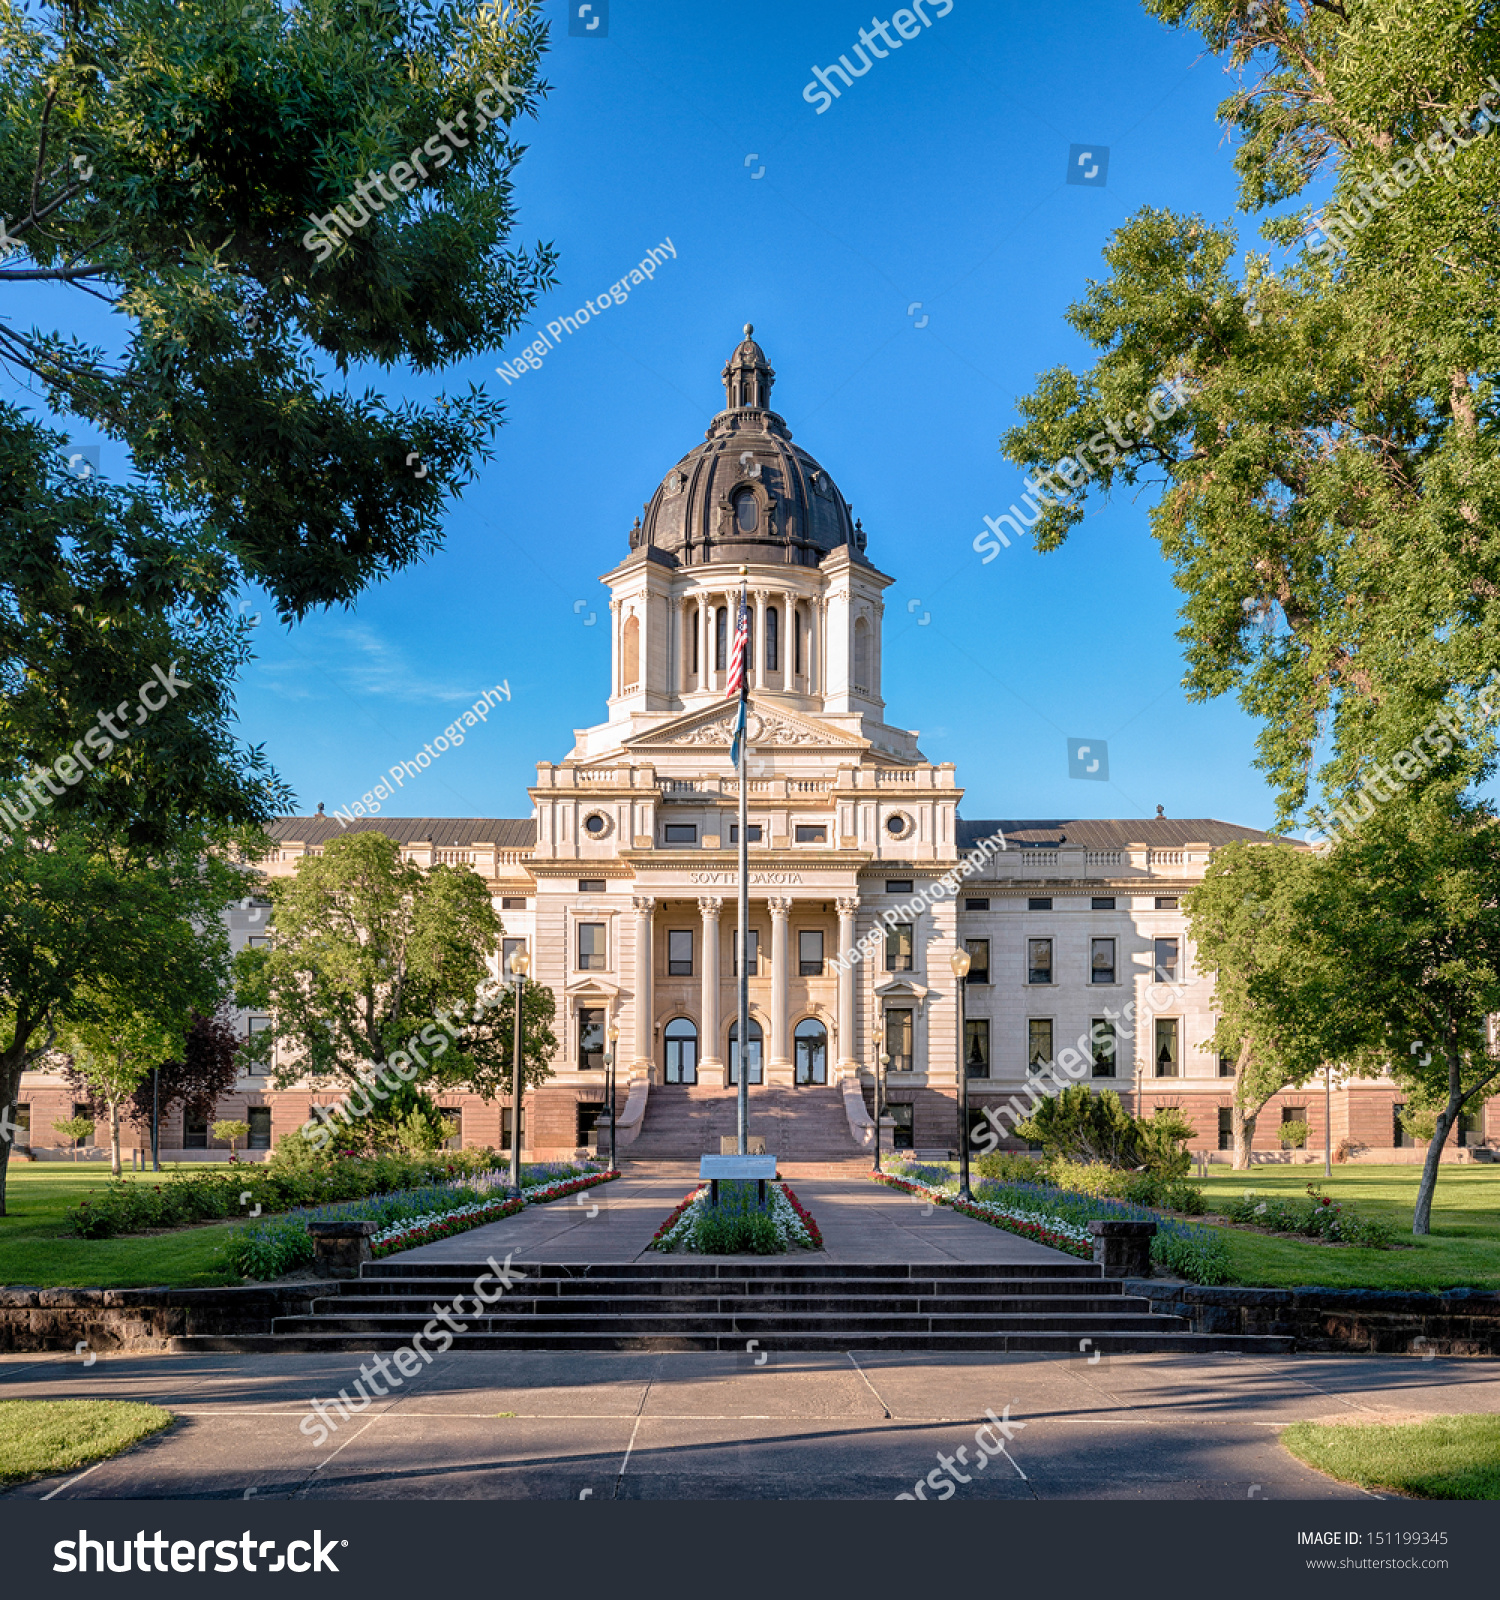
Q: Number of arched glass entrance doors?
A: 3